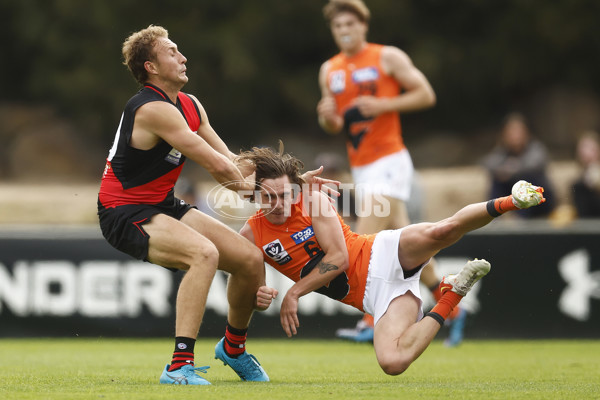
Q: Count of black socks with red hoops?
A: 2